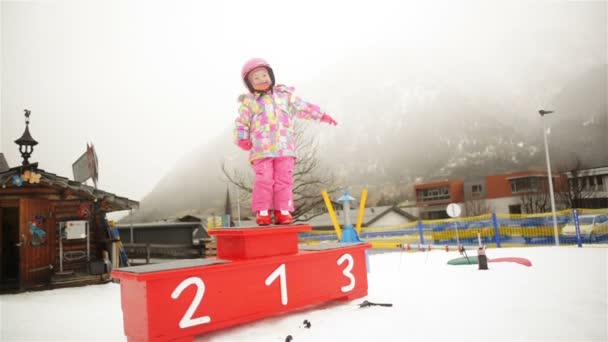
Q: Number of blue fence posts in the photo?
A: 3